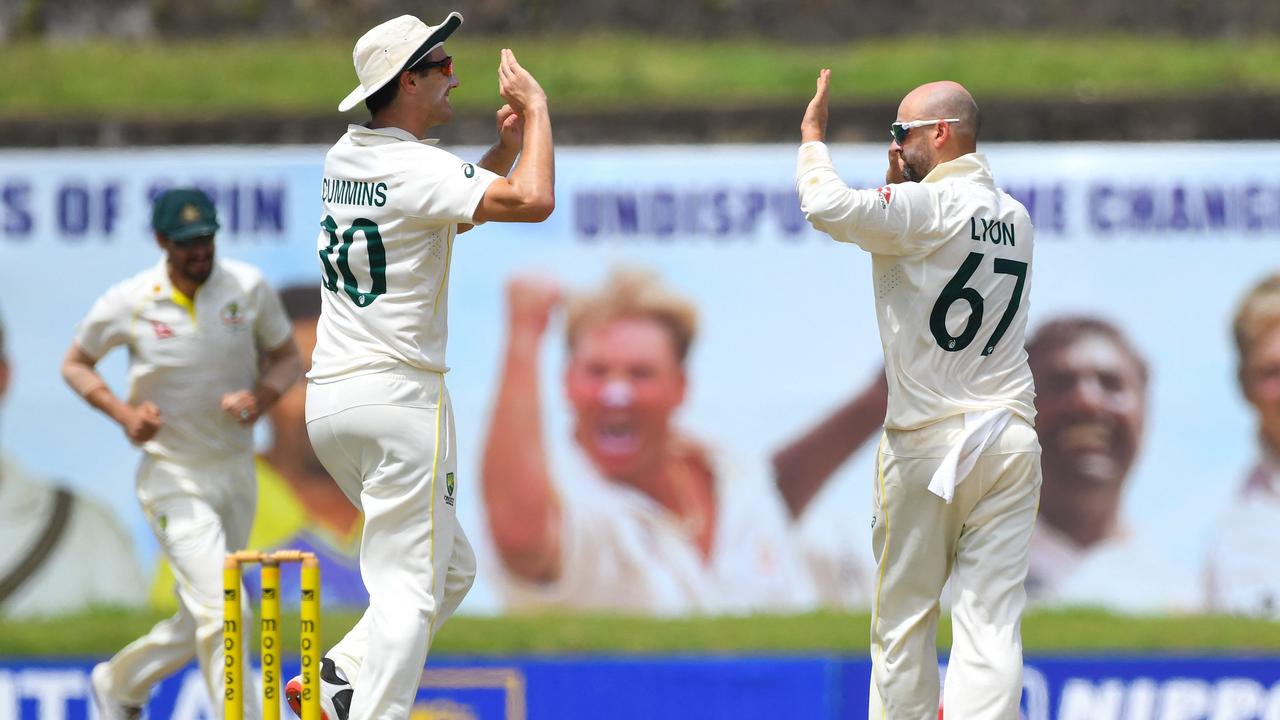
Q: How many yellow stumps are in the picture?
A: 3